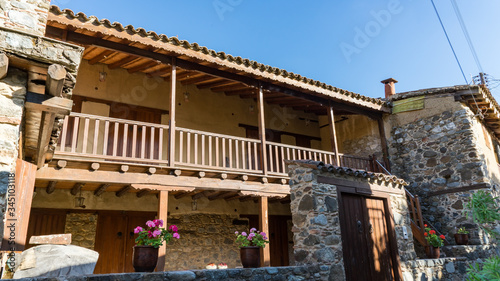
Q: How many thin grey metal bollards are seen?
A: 0